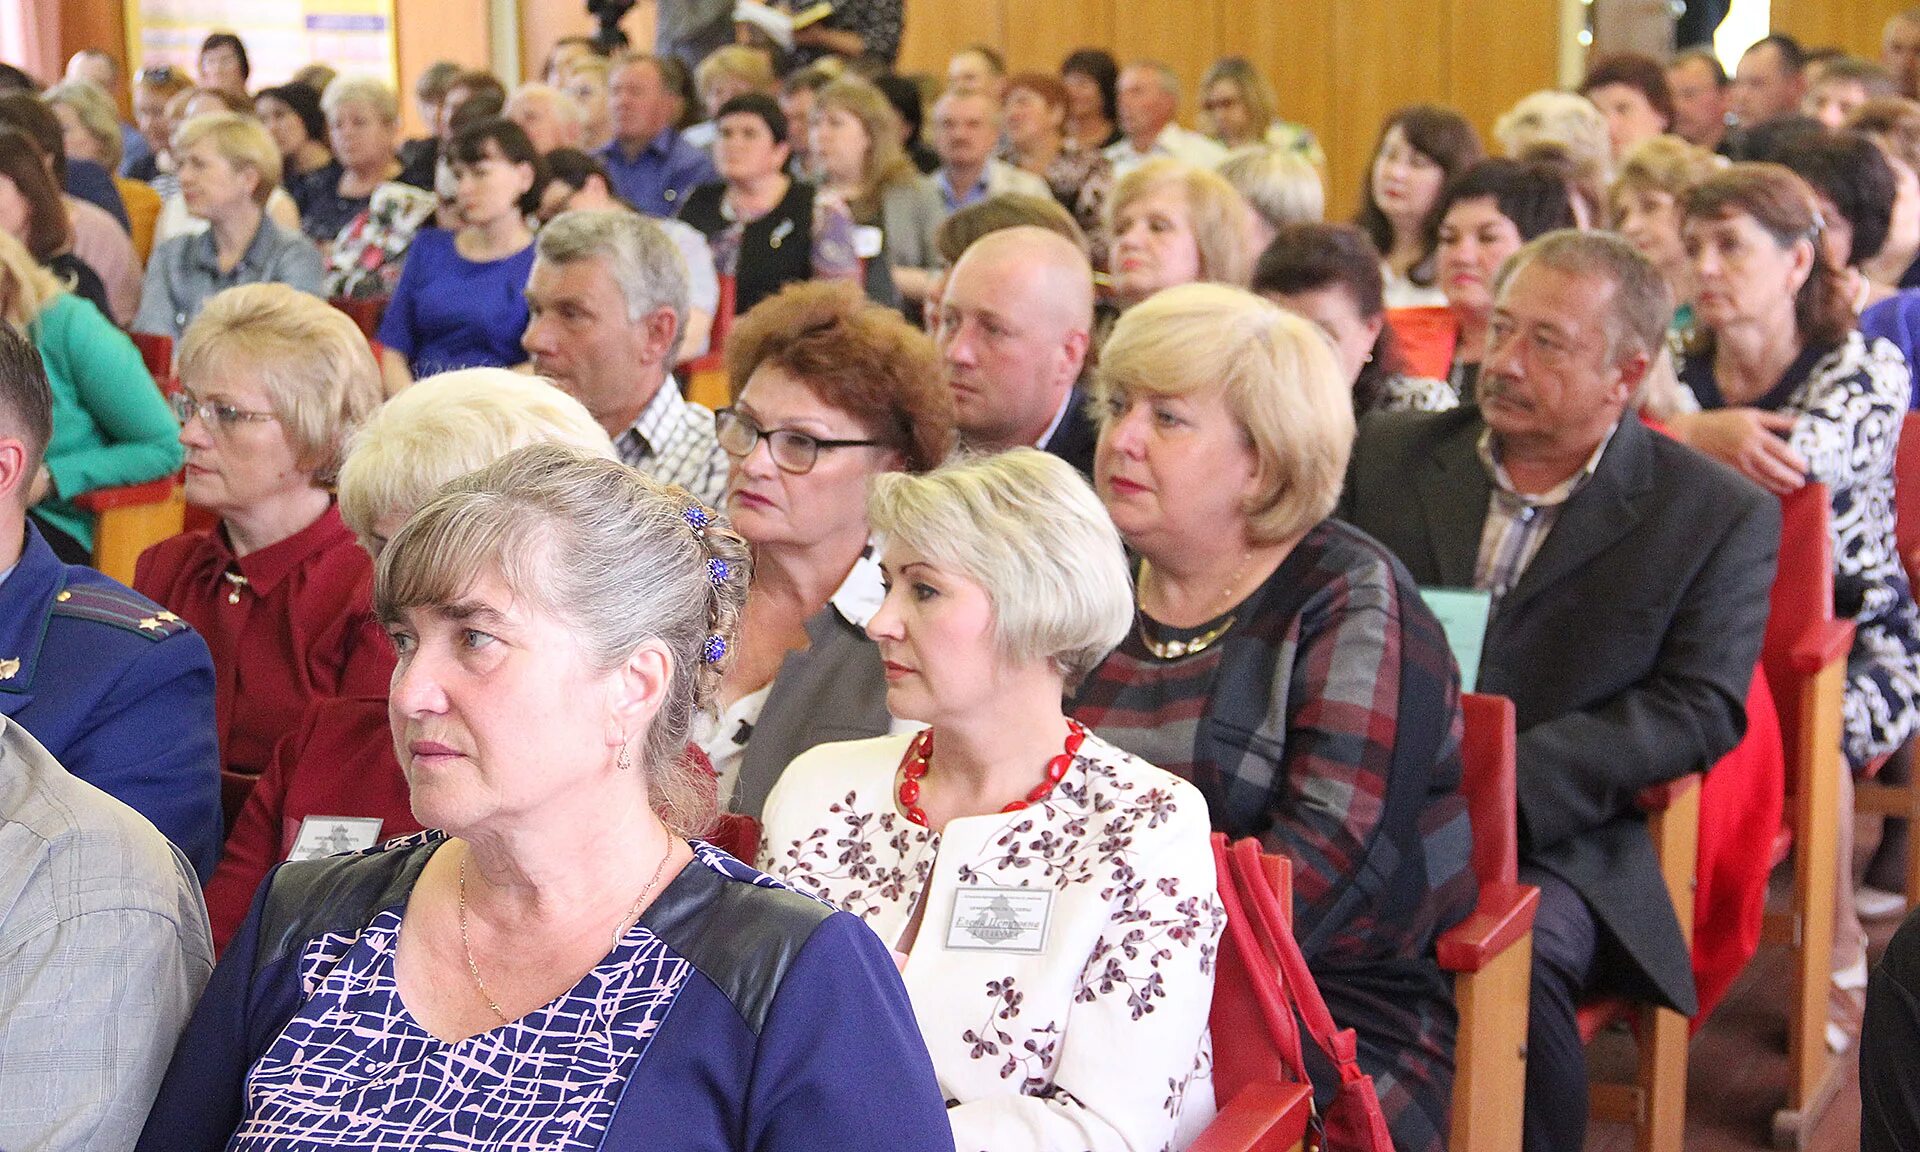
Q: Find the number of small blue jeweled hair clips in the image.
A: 3